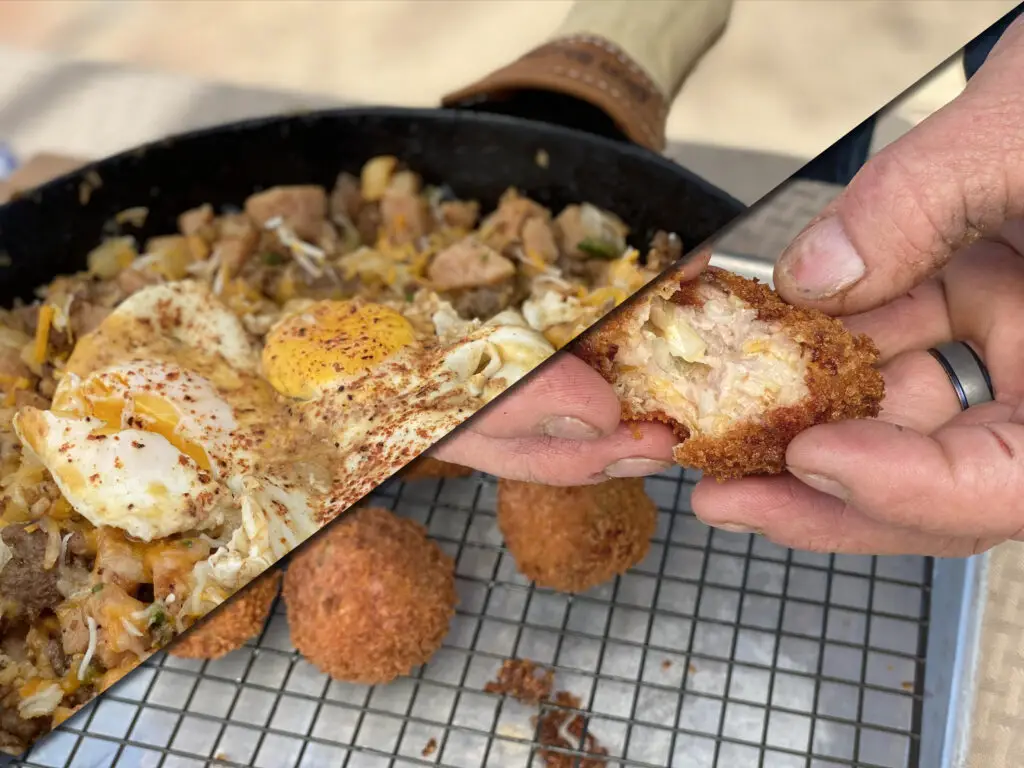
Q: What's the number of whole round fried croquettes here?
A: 2